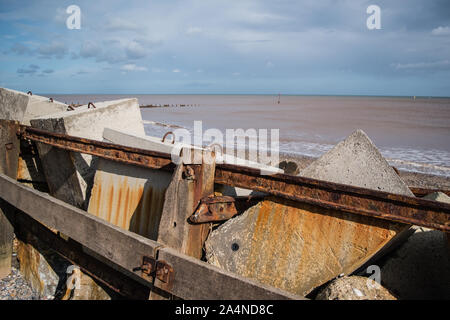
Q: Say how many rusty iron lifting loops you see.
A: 6